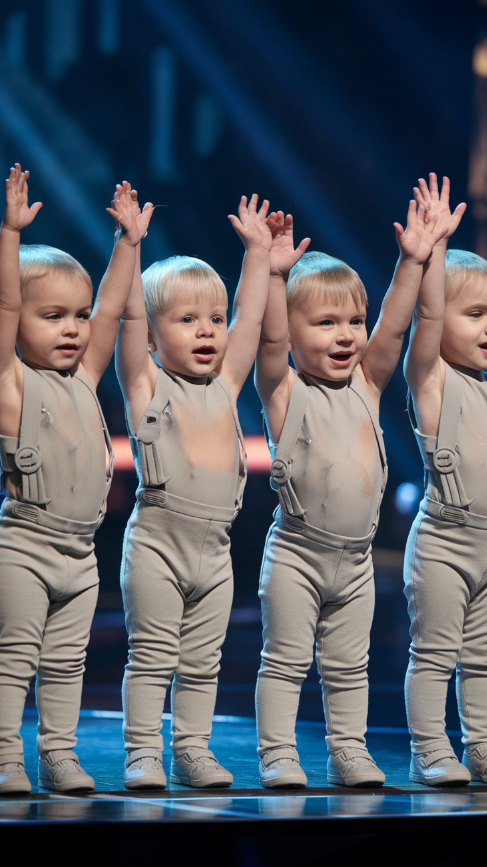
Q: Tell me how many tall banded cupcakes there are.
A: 0